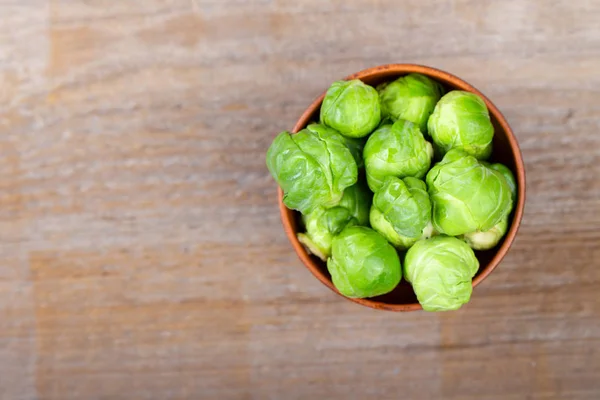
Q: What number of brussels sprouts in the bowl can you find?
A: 11